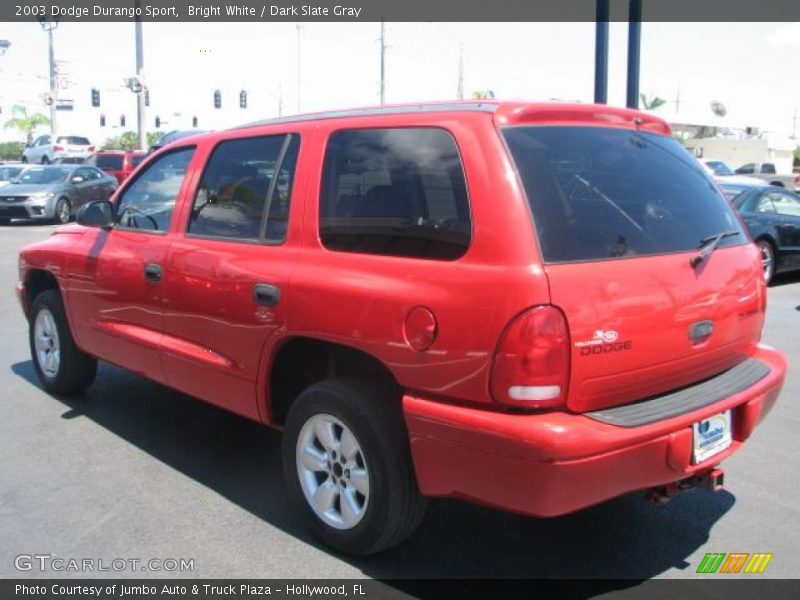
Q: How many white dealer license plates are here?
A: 1